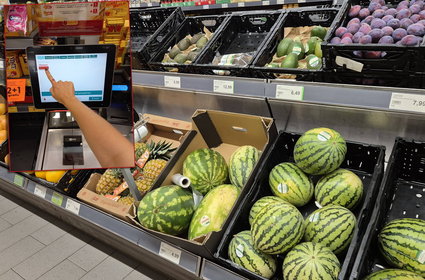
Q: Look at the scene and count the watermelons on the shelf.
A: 14